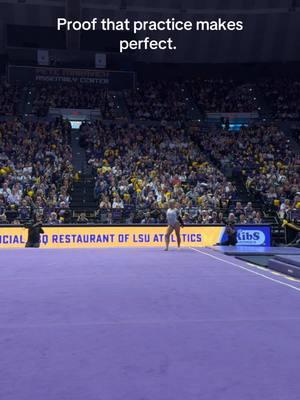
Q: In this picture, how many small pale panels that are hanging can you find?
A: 2